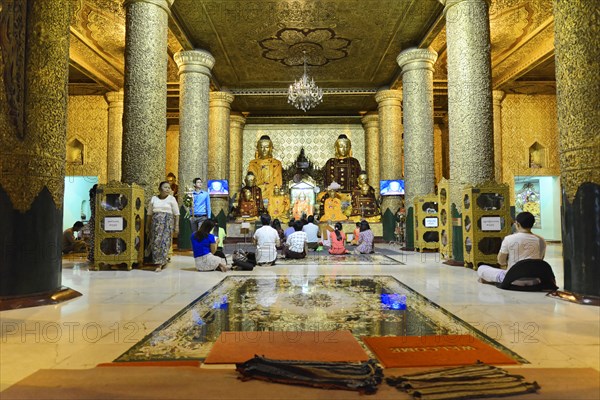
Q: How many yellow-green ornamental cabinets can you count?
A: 4